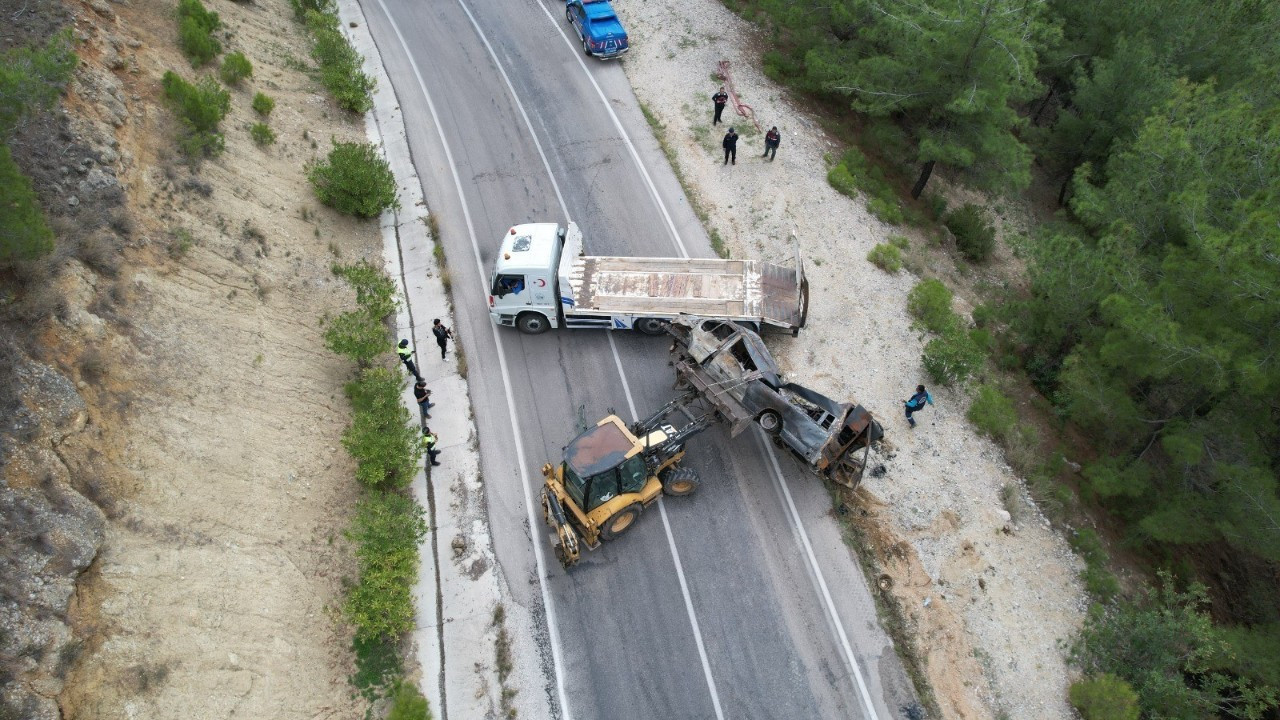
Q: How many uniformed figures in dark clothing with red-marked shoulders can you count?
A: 2